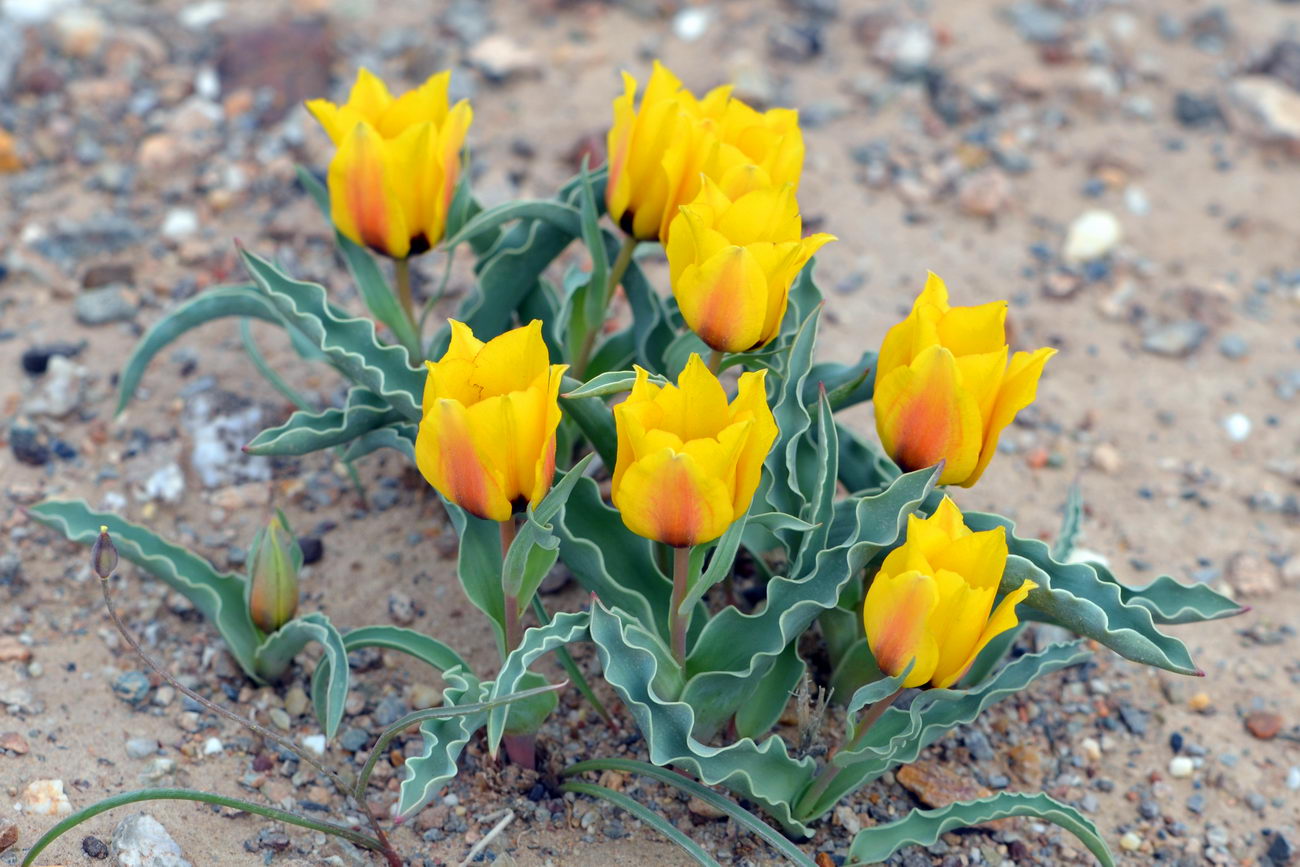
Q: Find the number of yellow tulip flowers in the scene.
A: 8